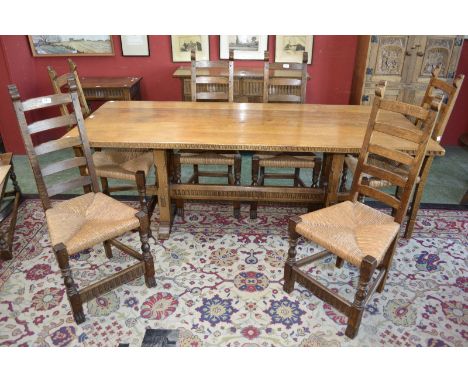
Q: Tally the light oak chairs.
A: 6